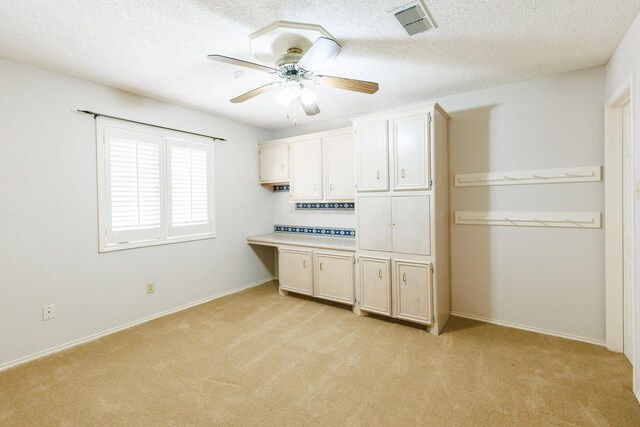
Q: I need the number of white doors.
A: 12